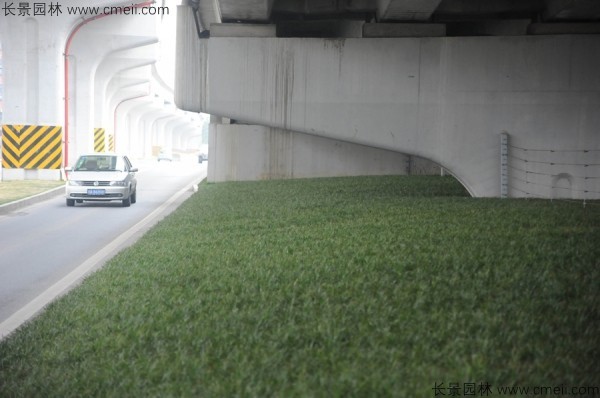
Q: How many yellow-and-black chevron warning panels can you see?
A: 3